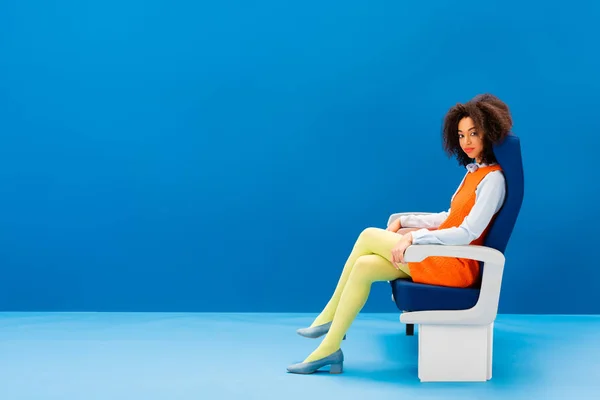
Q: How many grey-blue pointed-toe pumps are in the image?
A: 2